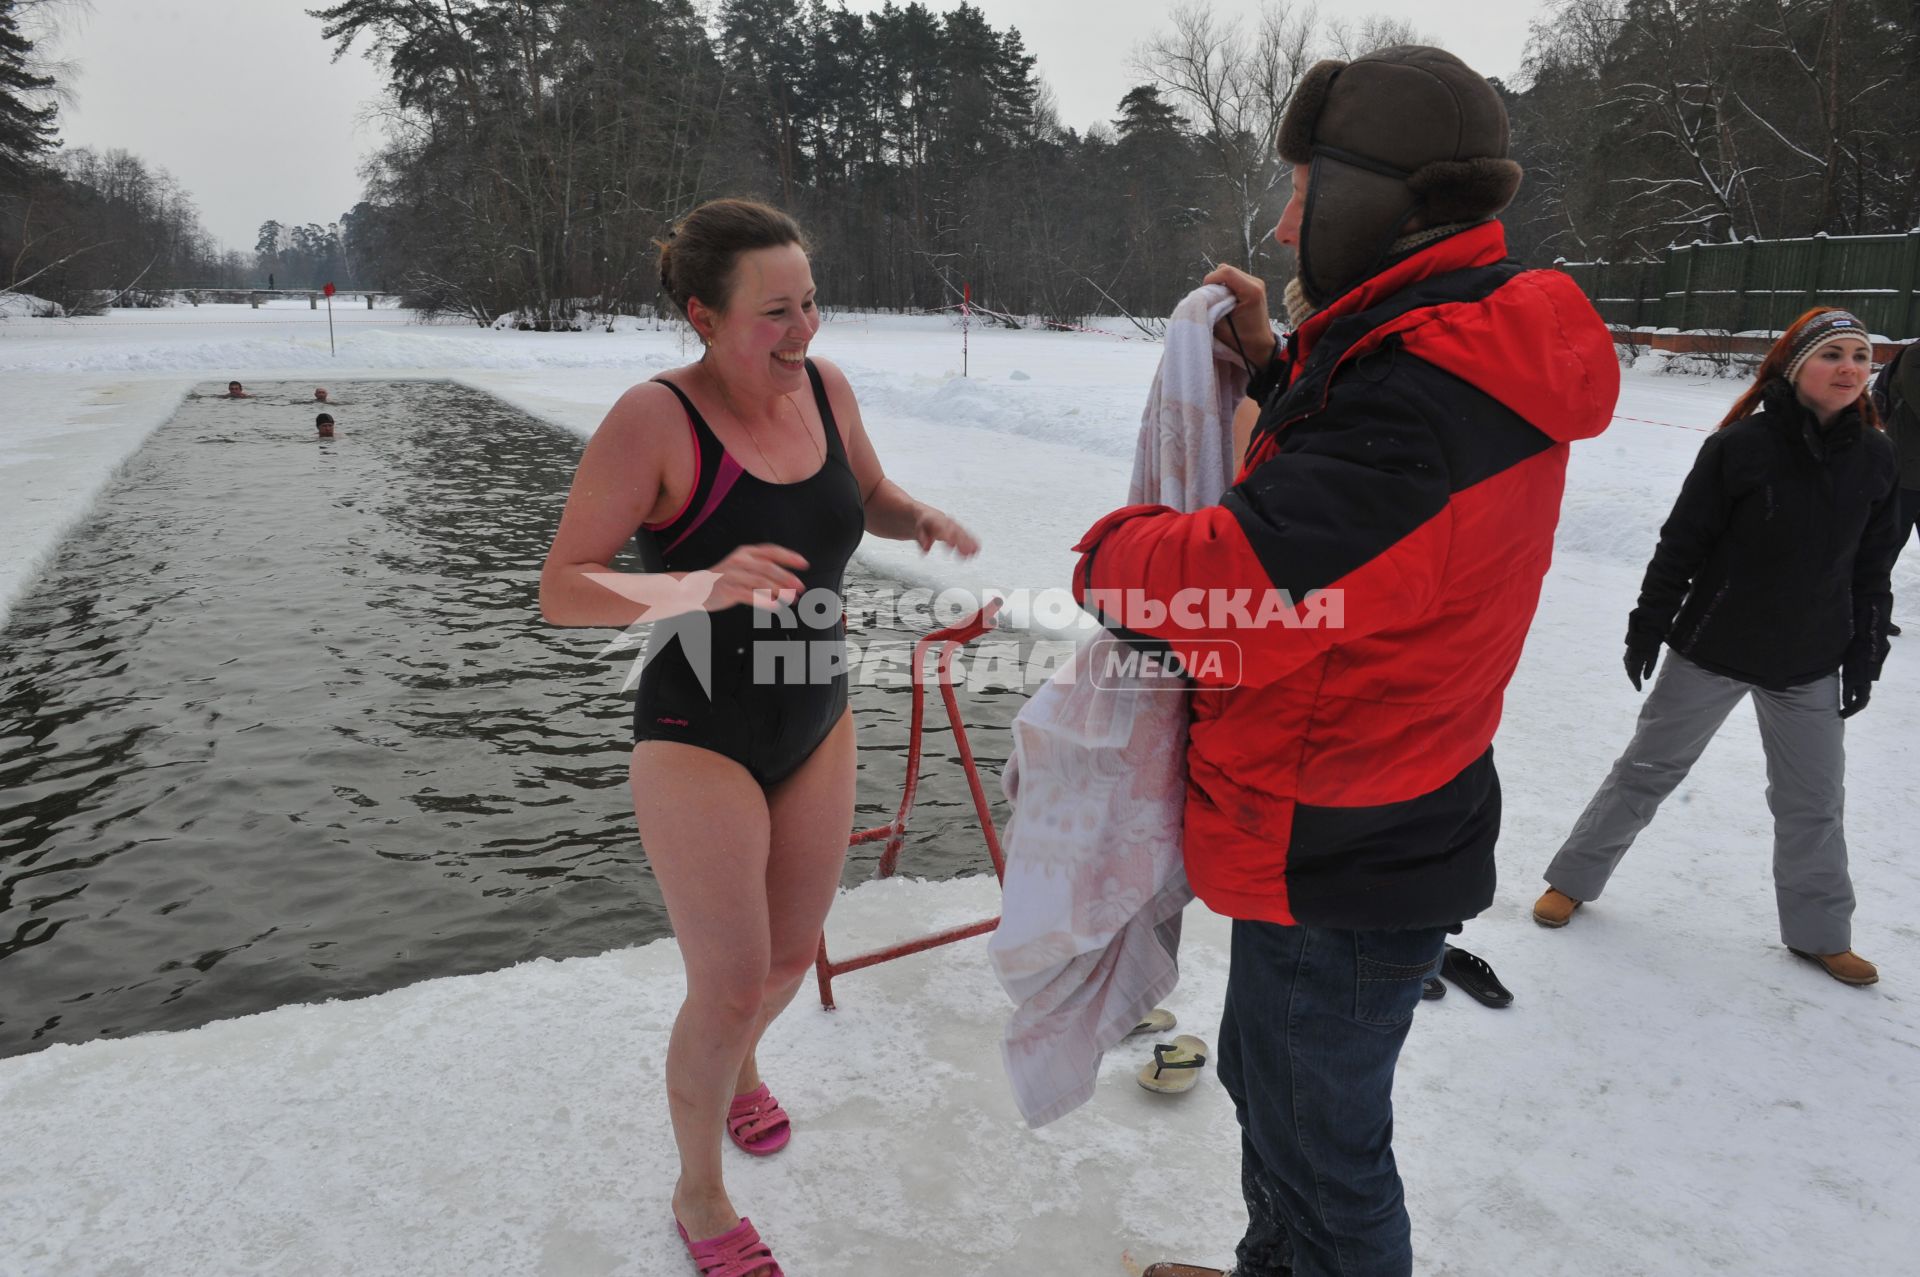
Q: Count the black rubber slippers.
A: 2